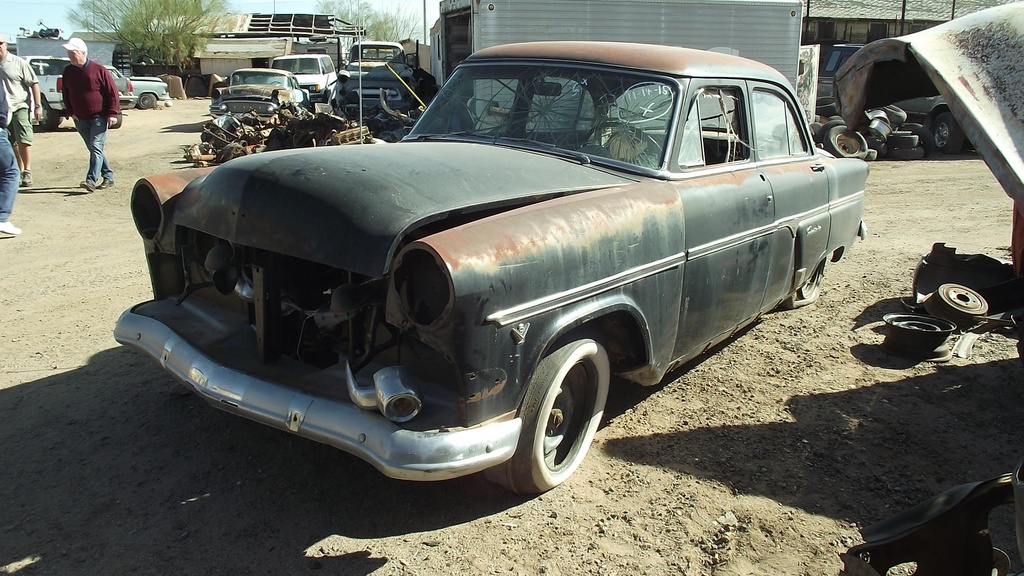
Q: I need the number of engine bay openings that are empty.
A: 1